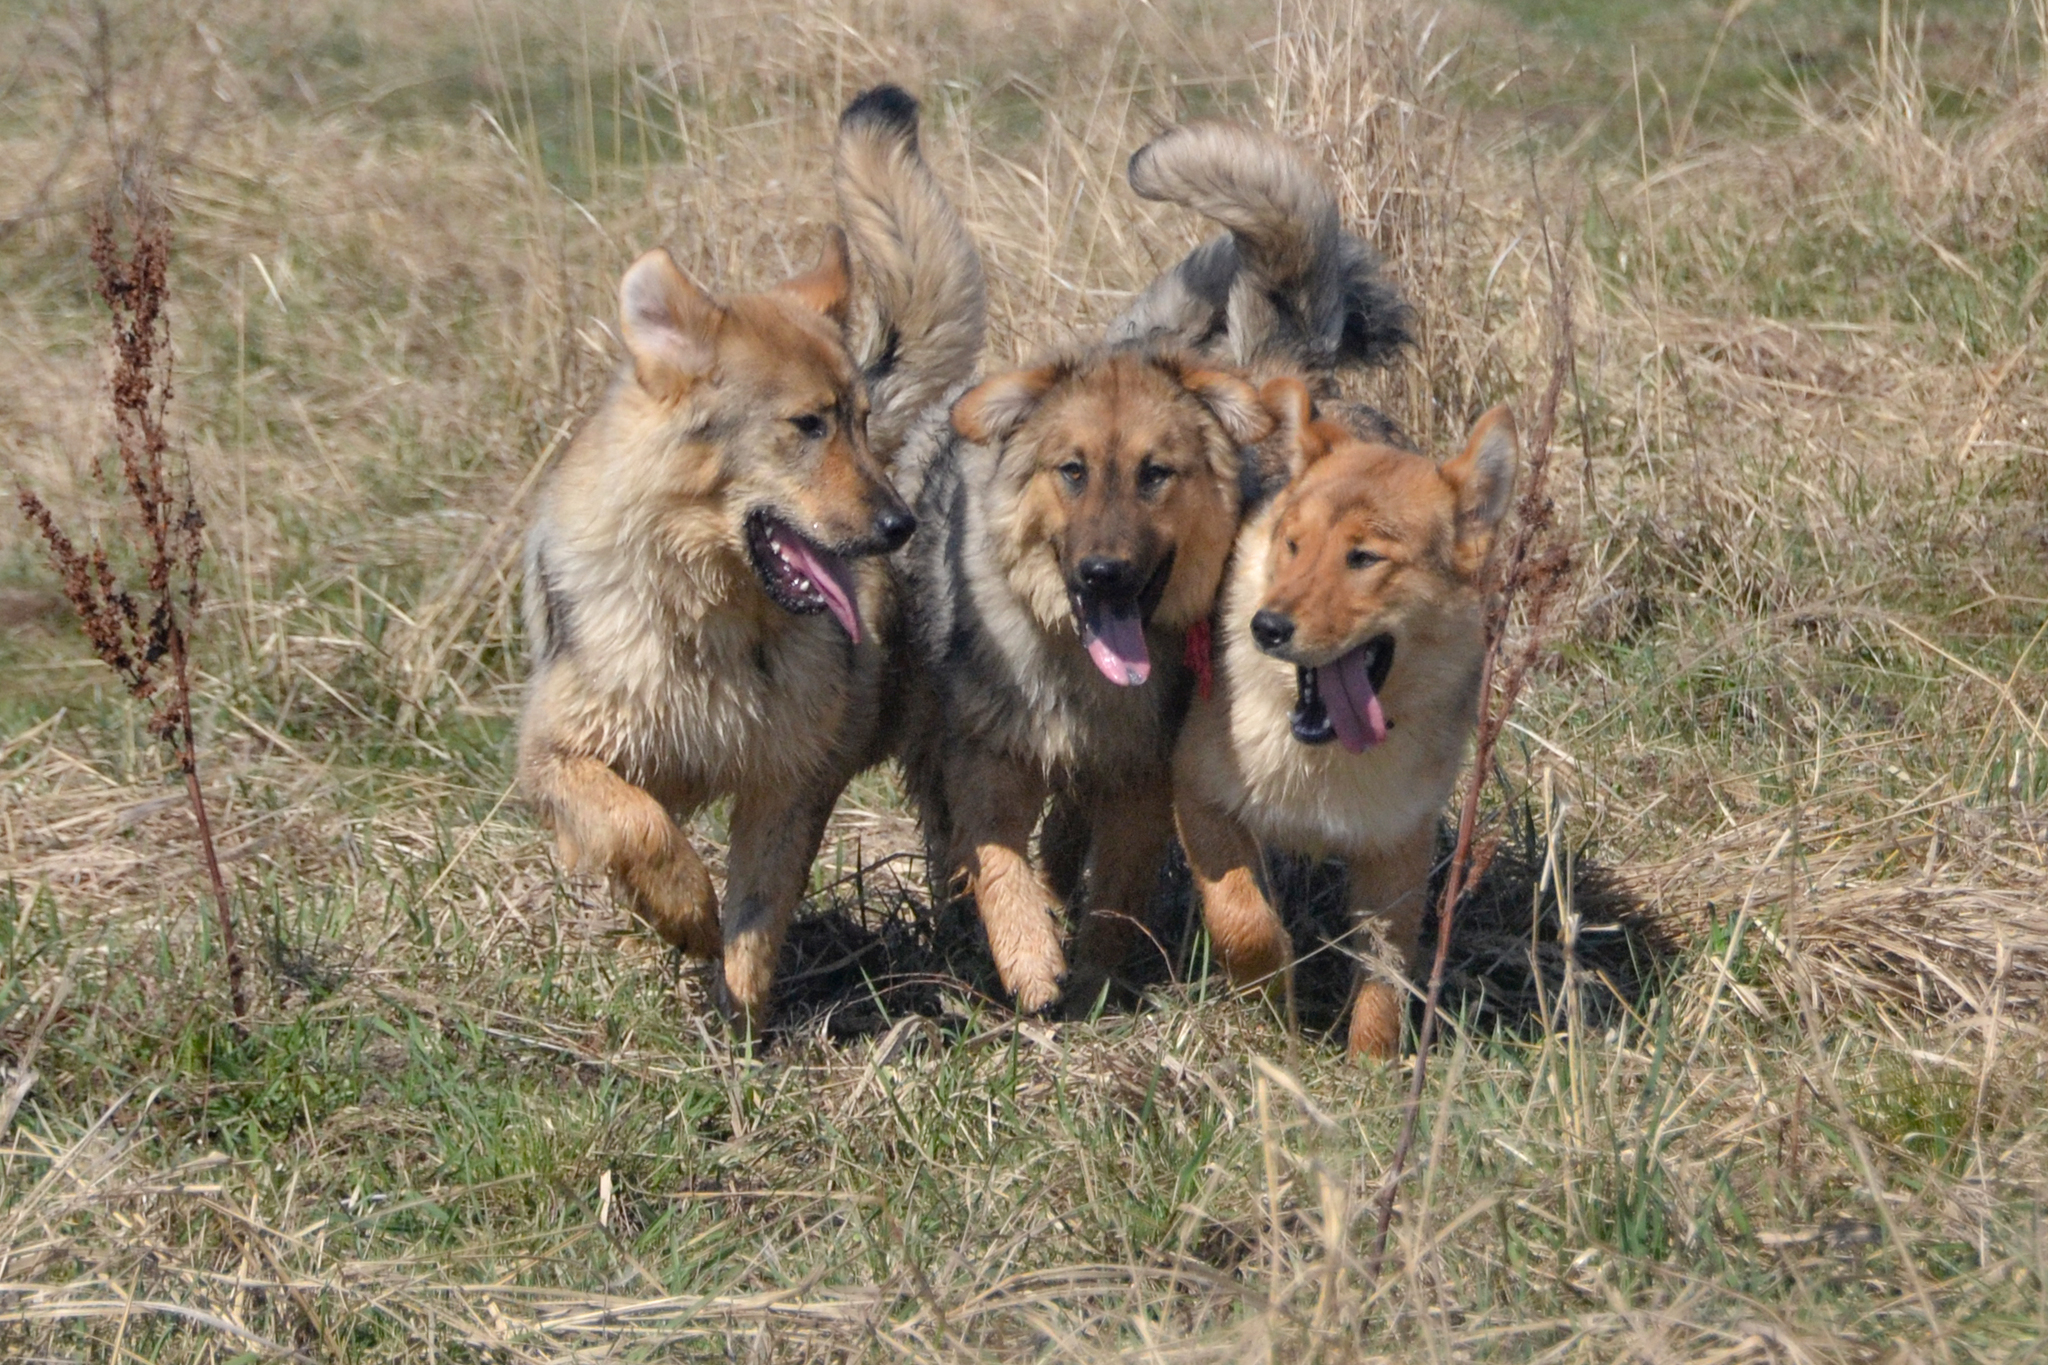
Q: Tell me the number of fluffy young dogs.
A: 3